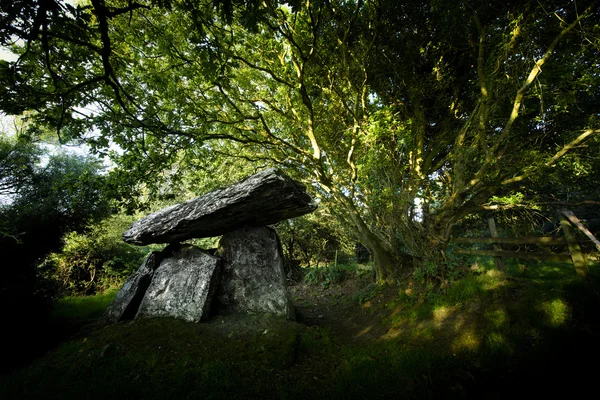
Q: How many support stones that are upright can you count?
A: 3